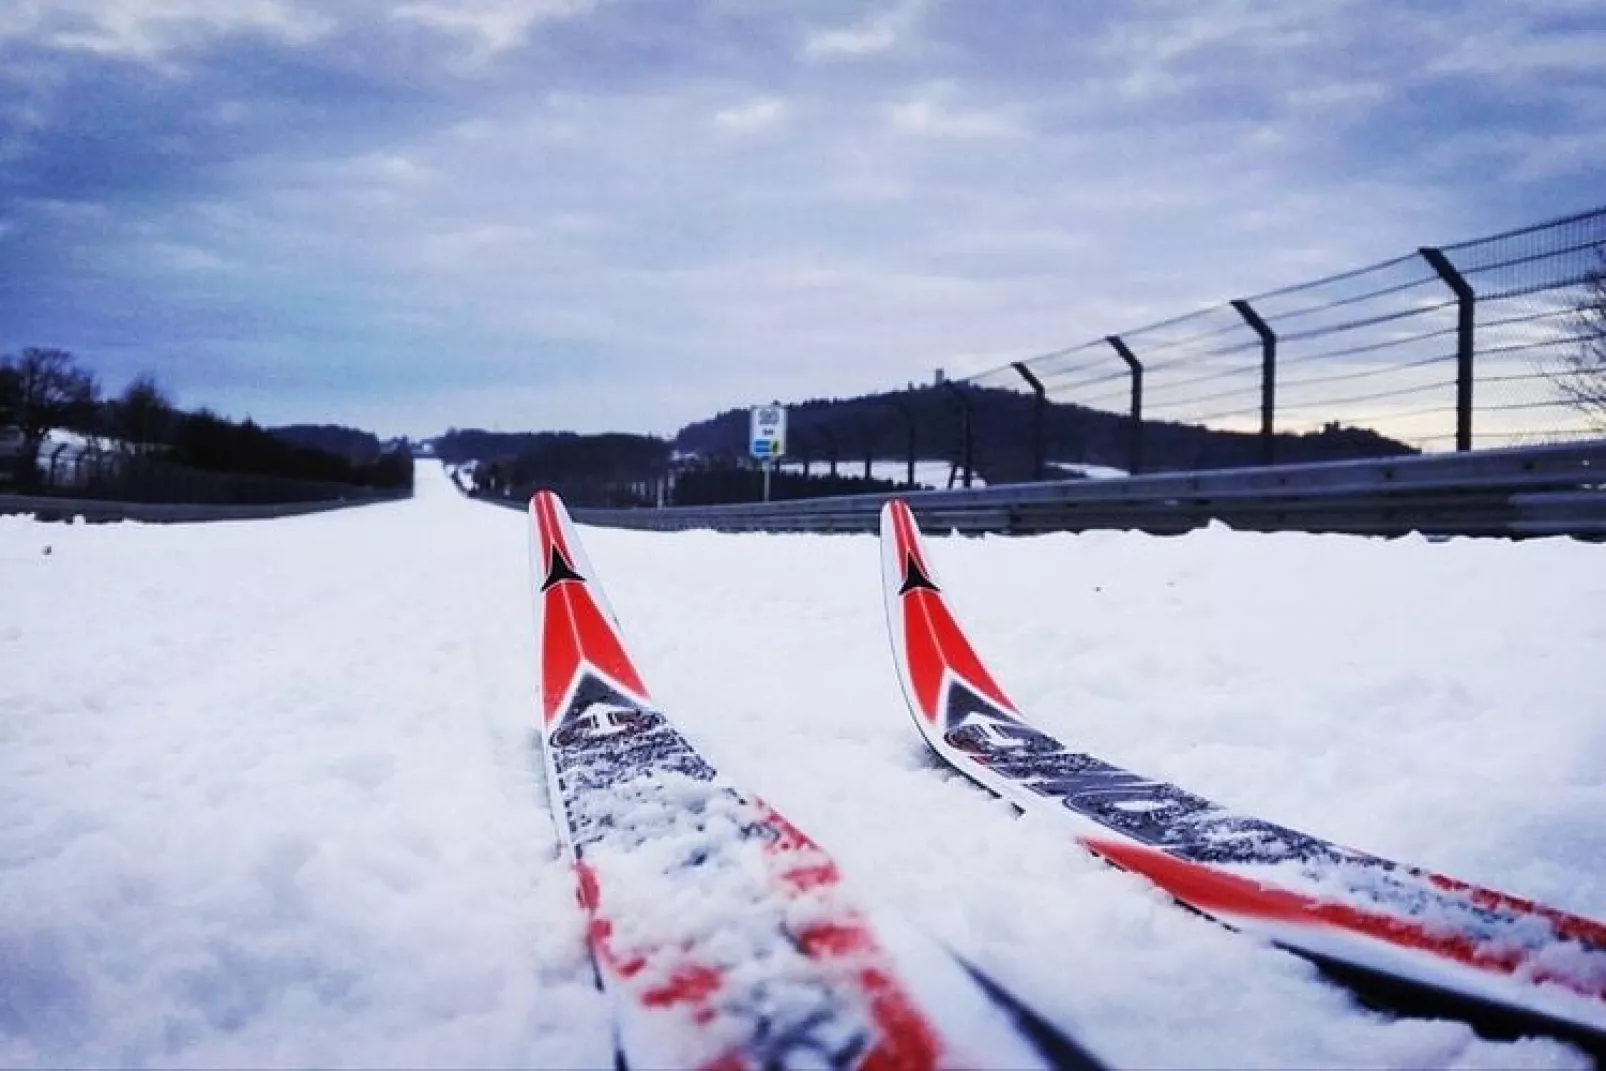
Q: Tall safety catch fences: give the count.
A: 1